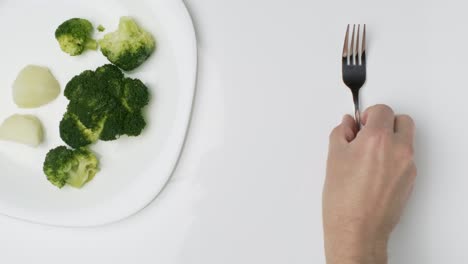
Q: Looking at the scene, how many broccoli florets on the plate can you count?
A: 4